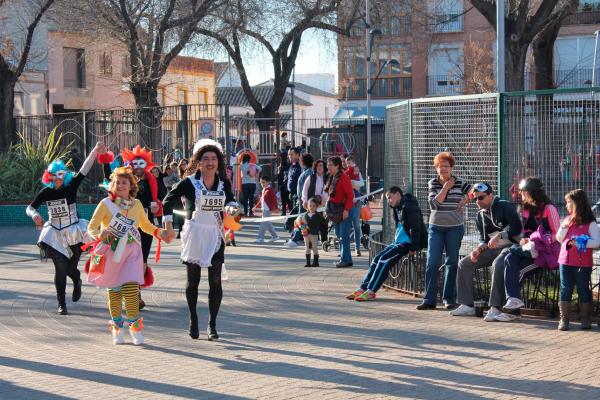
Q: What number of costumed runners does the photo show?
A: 4